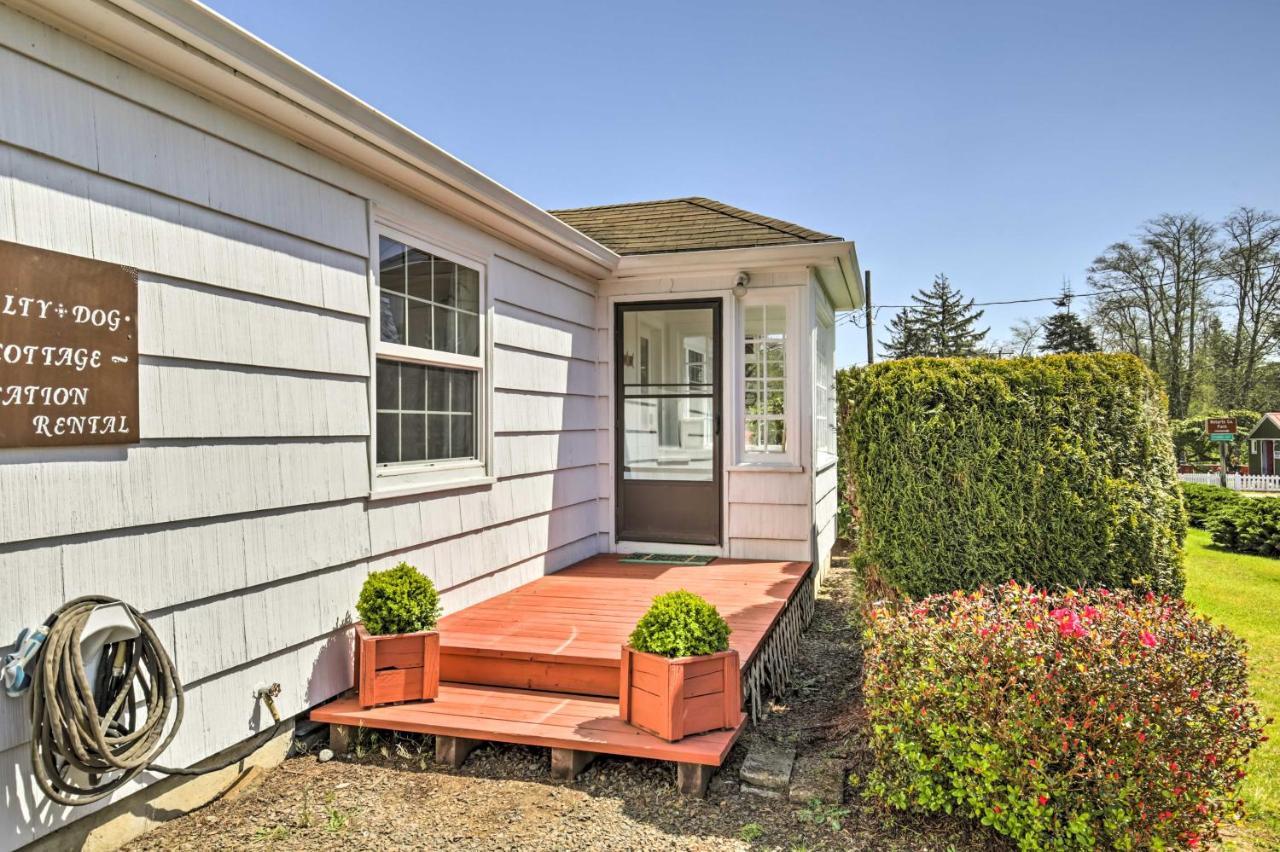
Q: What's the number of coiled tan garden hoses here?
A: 1